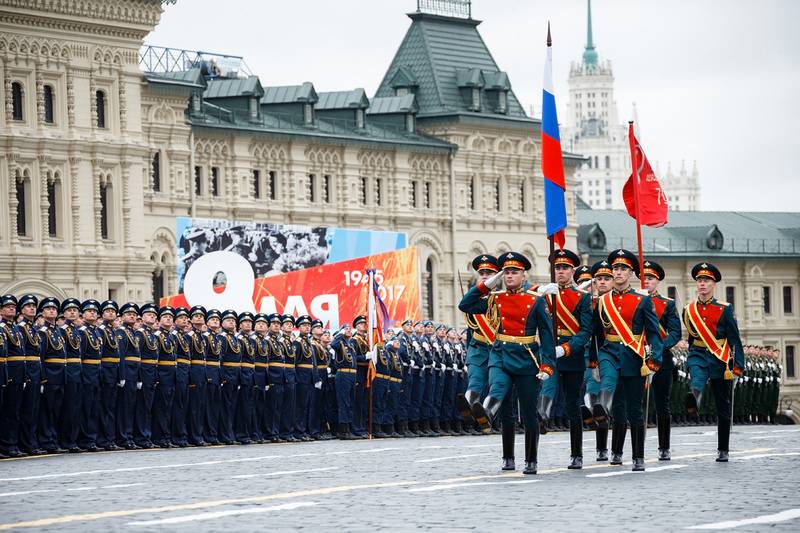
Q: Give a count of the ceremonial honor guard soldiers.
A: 8